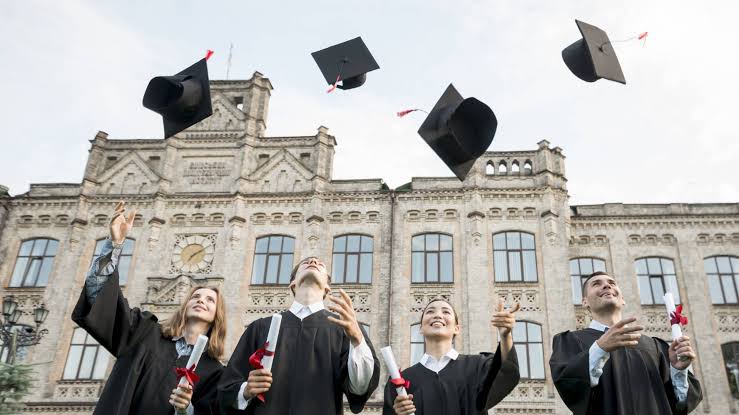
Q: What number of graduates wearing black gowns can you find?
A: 4